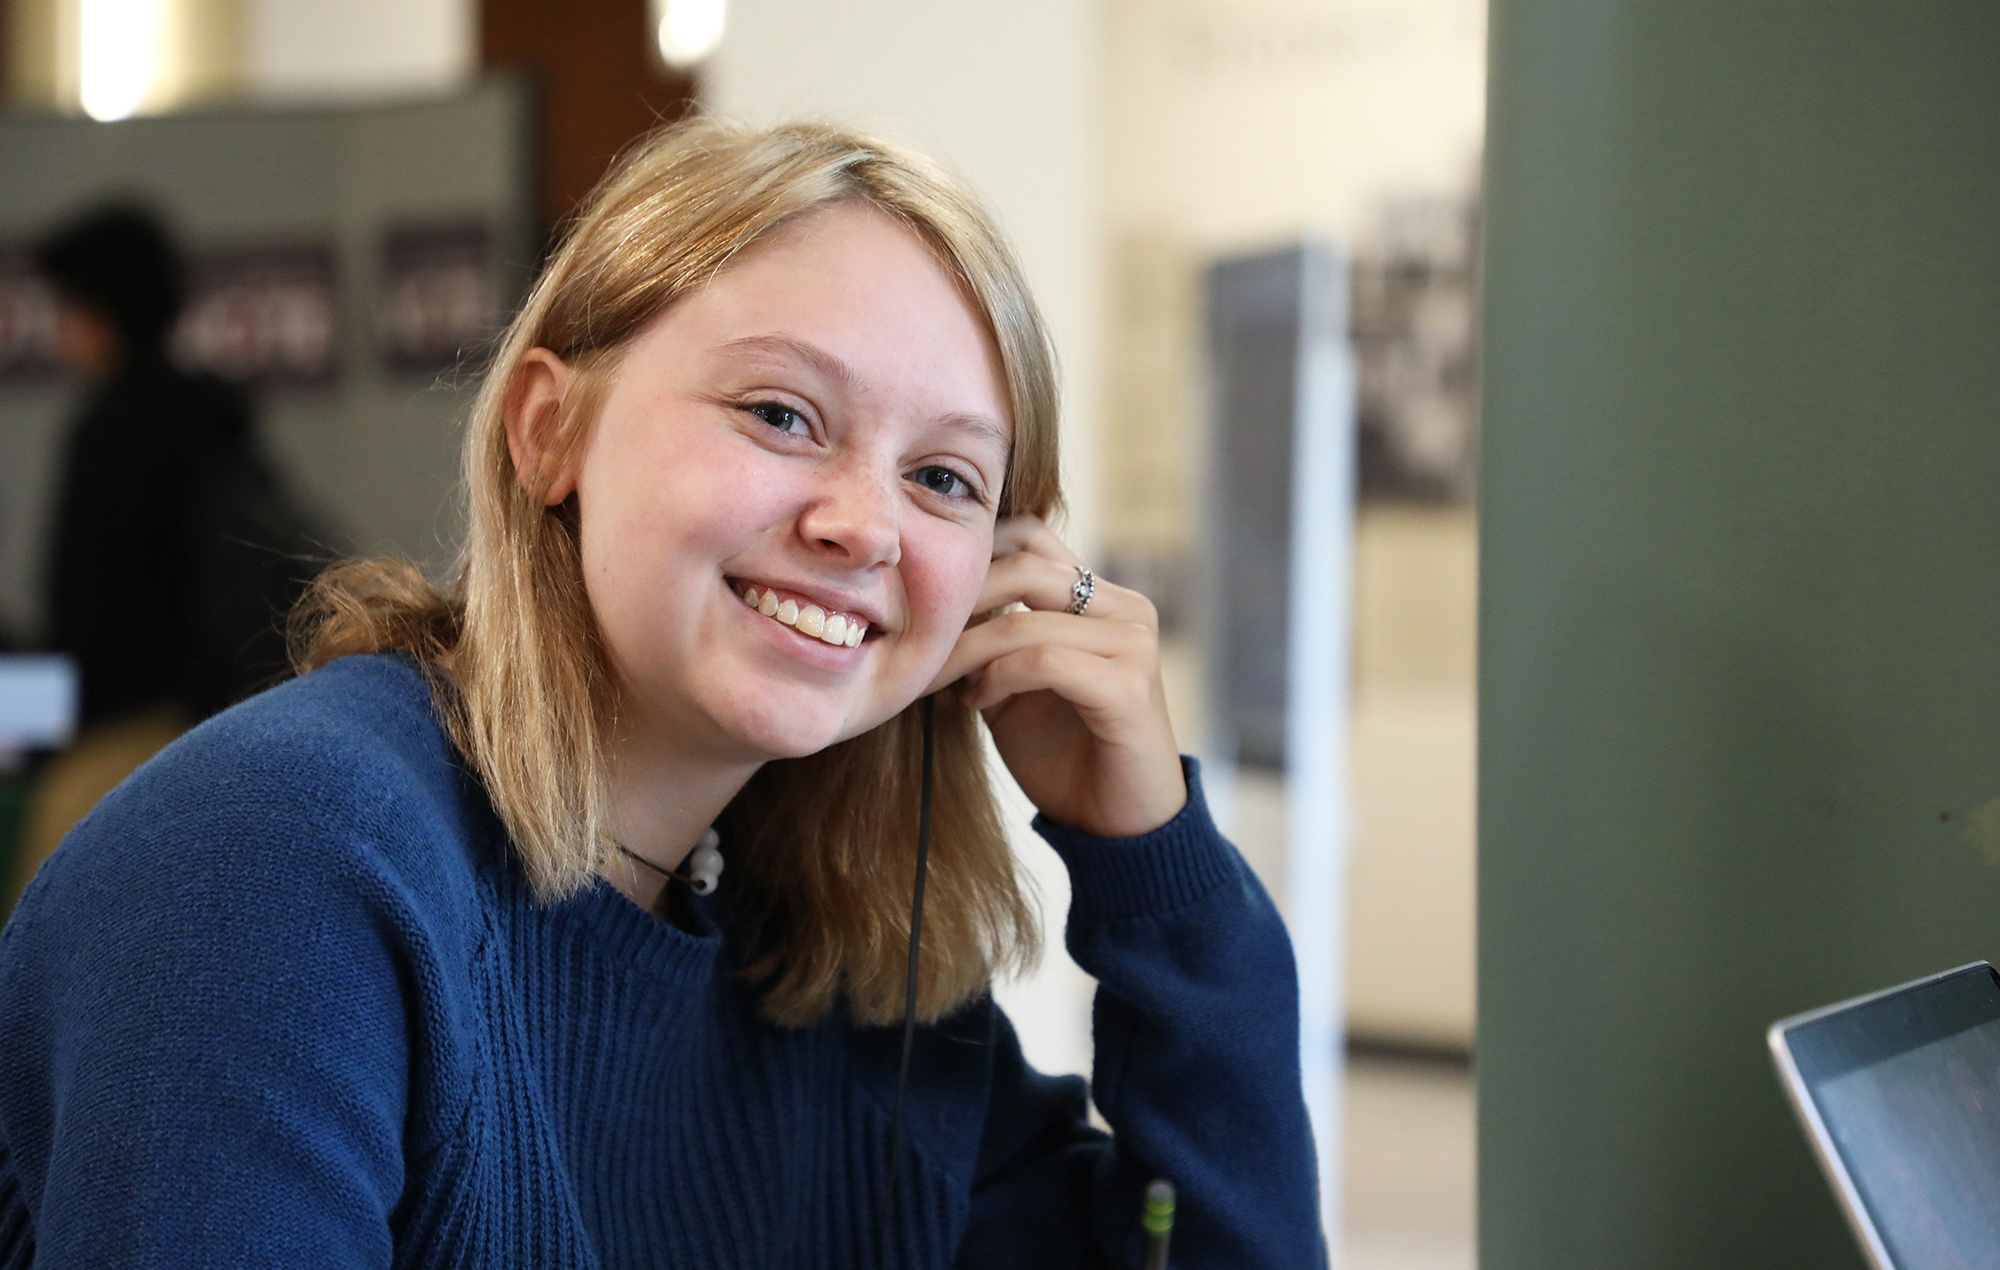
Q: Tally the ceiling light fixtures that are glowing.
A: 2